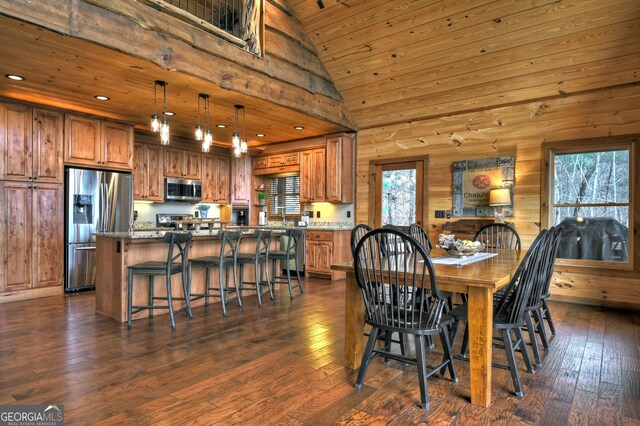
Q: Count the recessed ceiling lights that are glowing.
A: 6